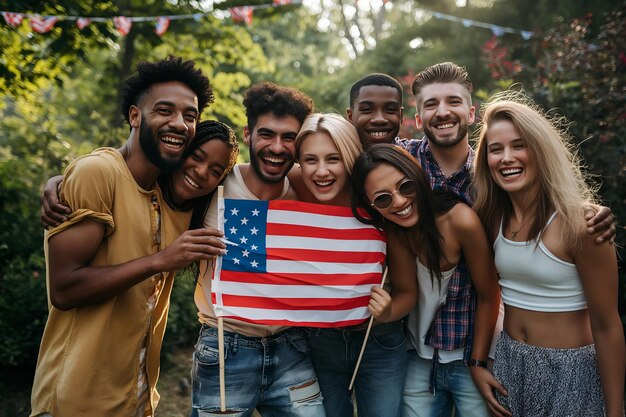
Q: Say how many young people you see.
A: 8